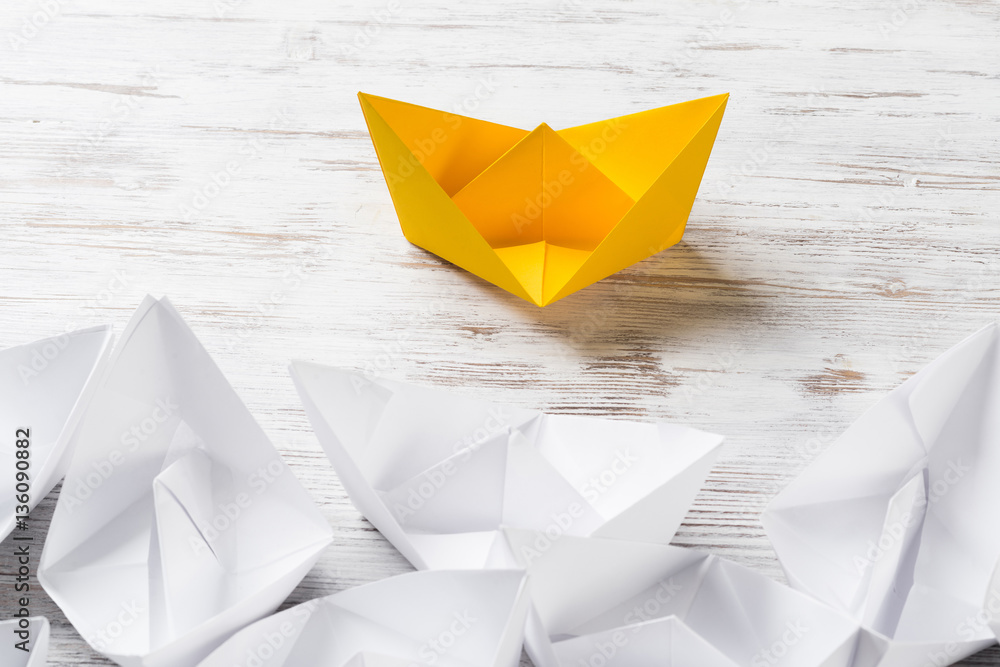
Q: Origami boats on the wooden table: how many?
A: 8